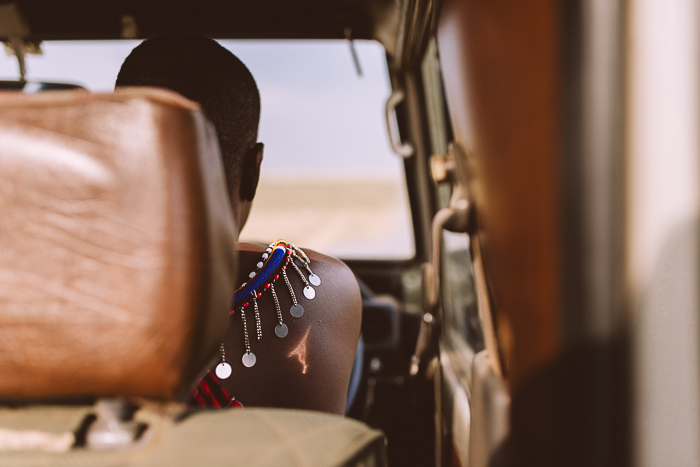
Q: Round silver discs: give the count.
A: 6